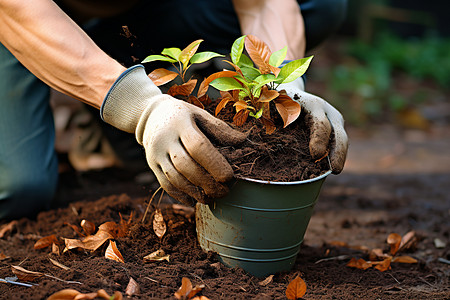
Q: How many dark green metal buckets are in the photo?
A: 1